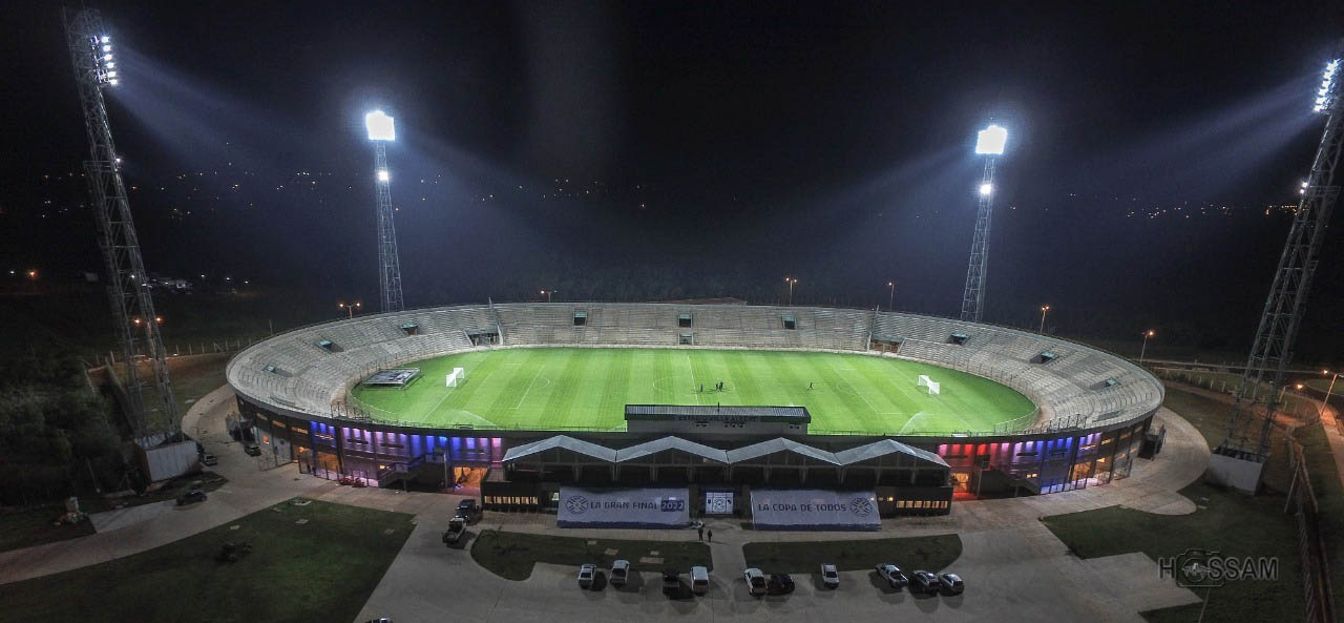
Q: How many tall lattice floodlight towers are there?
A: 4